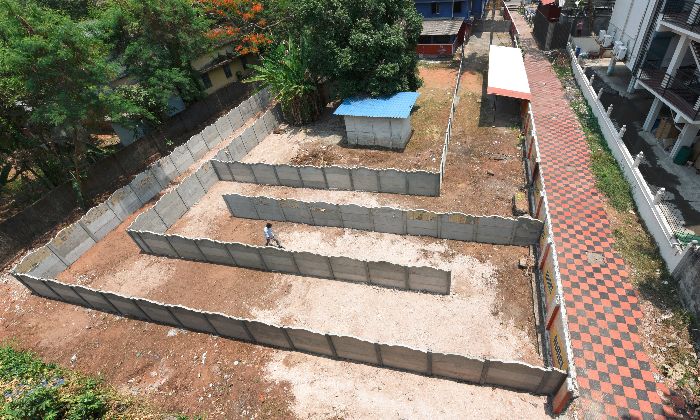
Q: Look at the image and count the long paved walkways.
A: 1